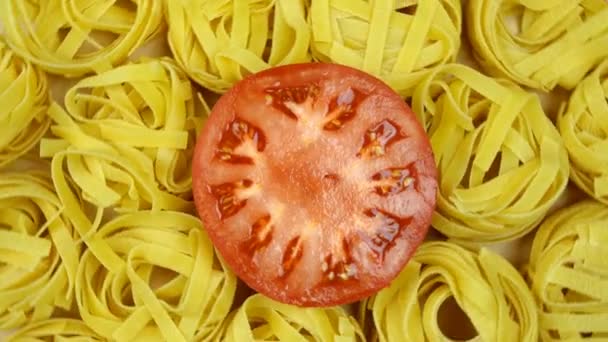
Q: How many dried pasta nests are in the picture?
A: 14